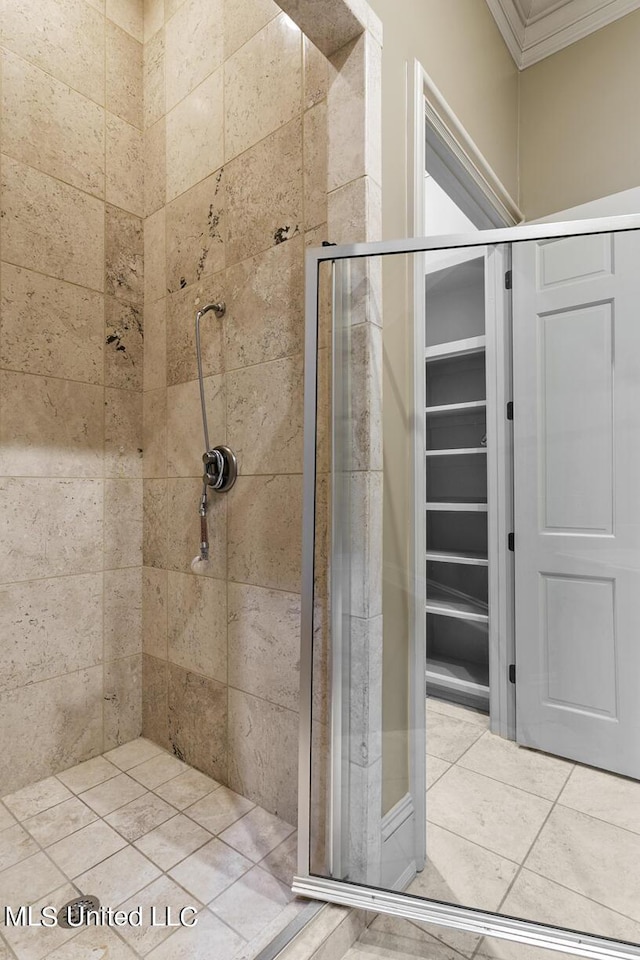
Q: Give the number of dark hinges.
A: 4